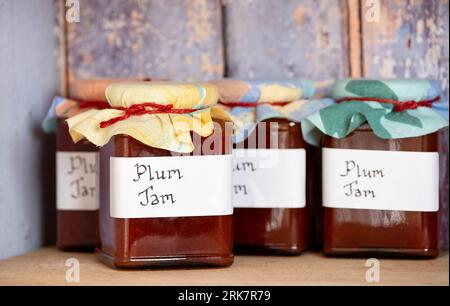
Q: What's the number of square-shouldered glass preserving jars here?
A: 4